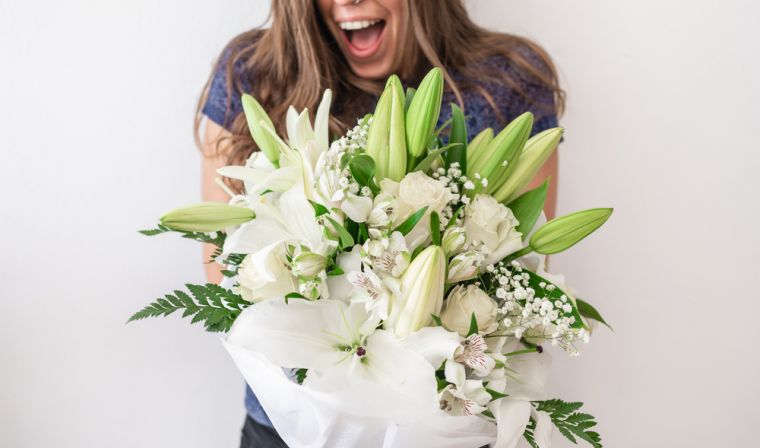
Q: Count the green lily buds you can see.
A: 8